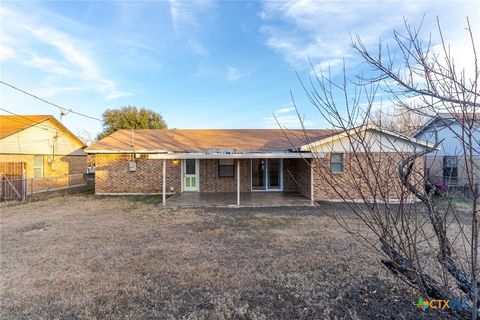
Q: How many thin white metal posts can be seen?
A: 3